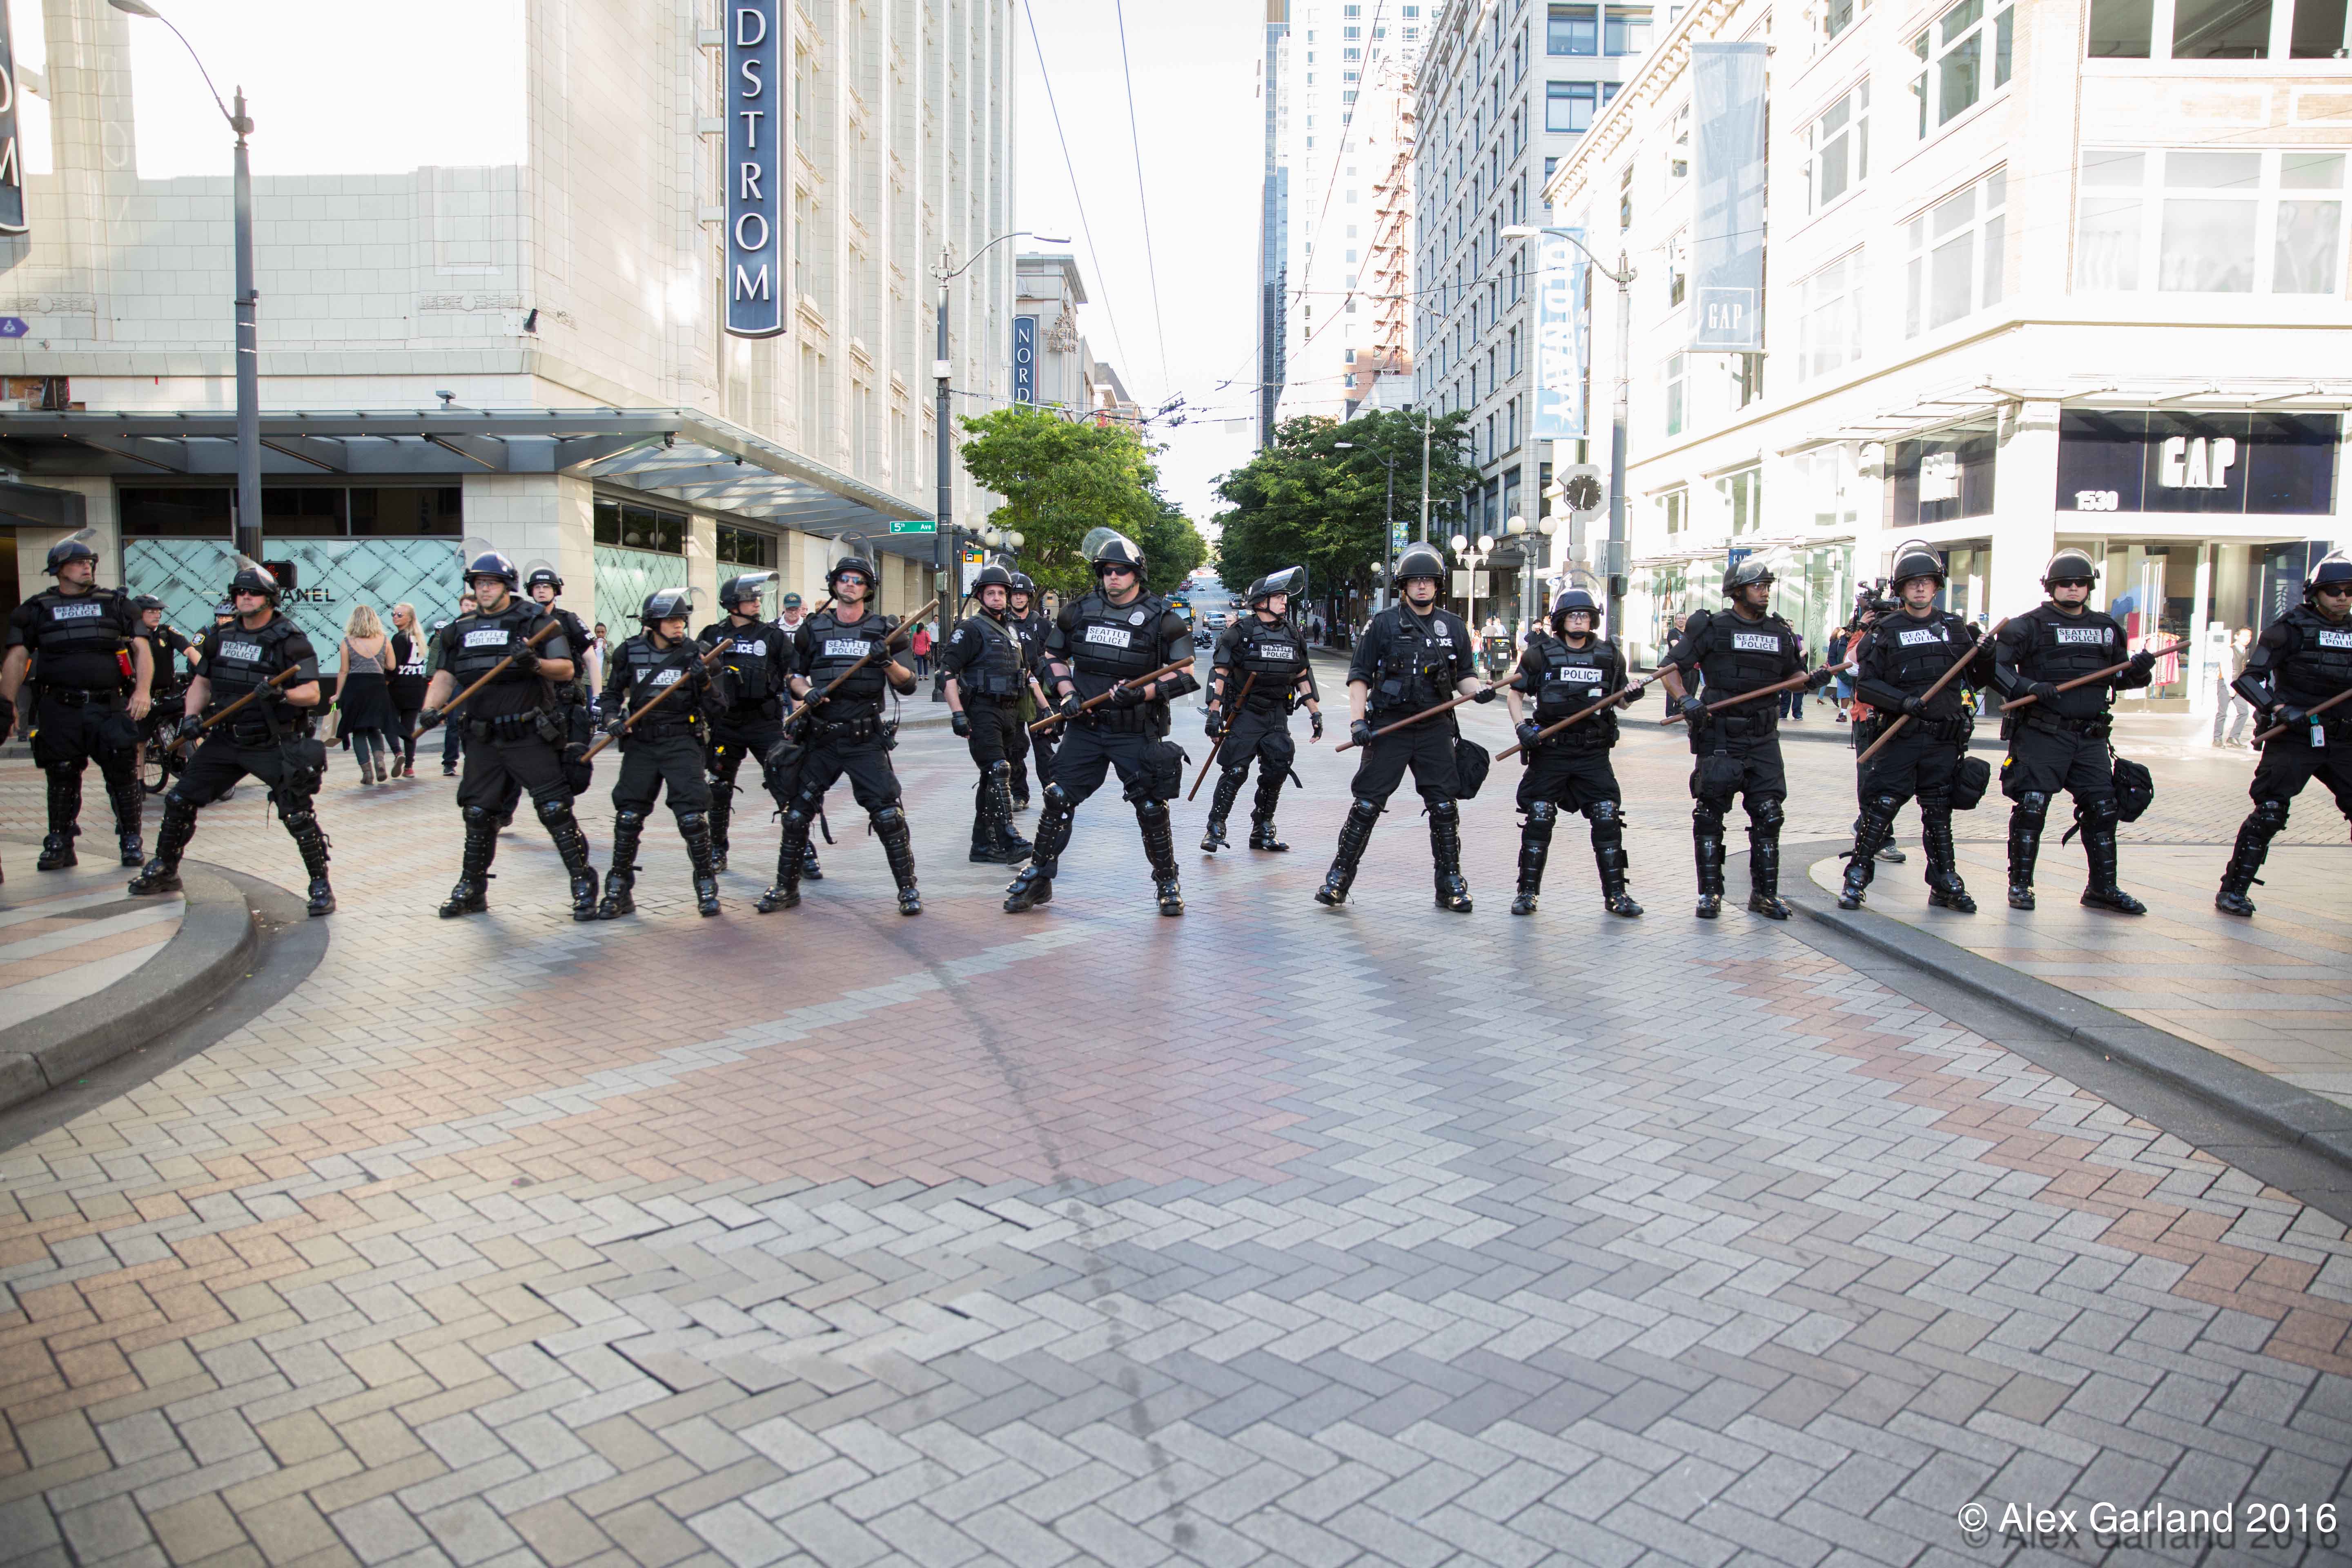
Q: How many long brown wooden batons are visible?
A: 12